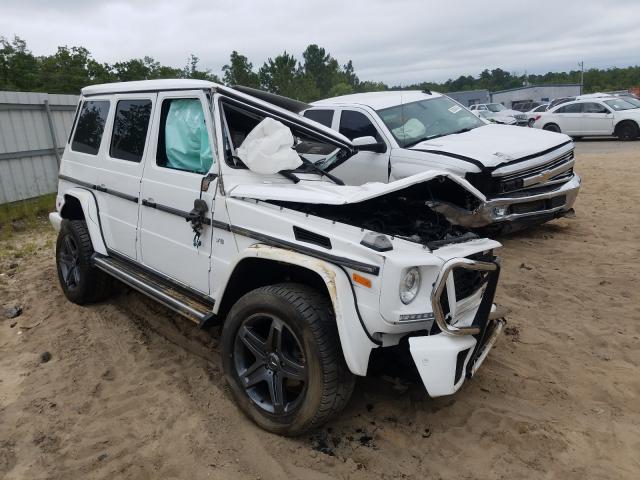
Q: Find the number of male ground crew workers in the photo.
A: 0